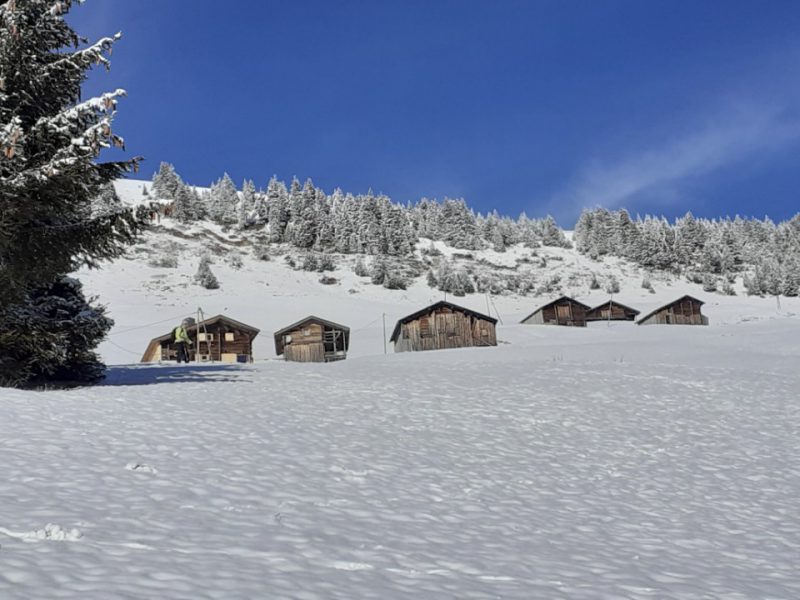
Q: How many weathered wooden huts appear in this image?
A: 6